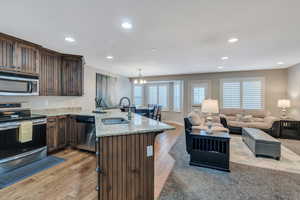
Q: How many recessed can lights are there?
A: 7